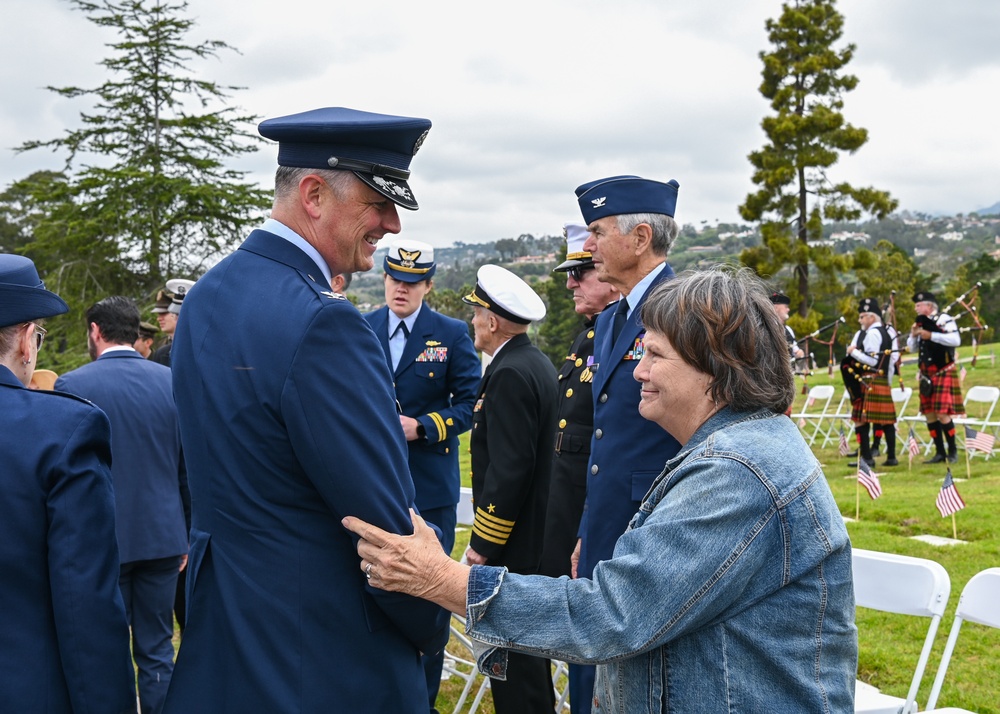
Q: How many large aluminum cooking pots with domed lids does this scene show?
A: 0